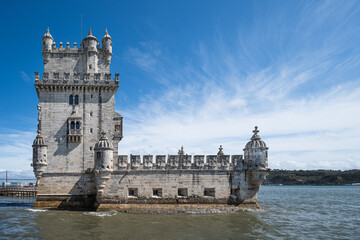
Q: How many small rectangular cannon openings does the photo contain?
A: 4